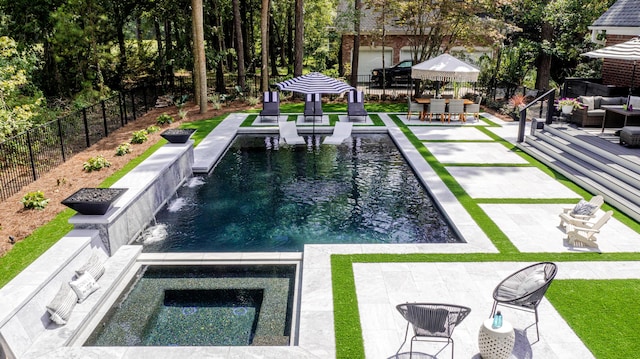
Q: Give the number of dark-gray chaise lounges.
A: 3